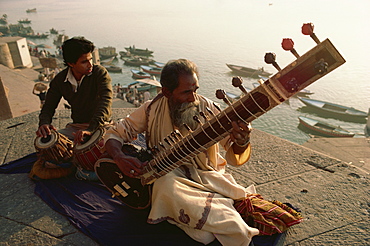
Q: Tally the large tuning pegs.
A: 5